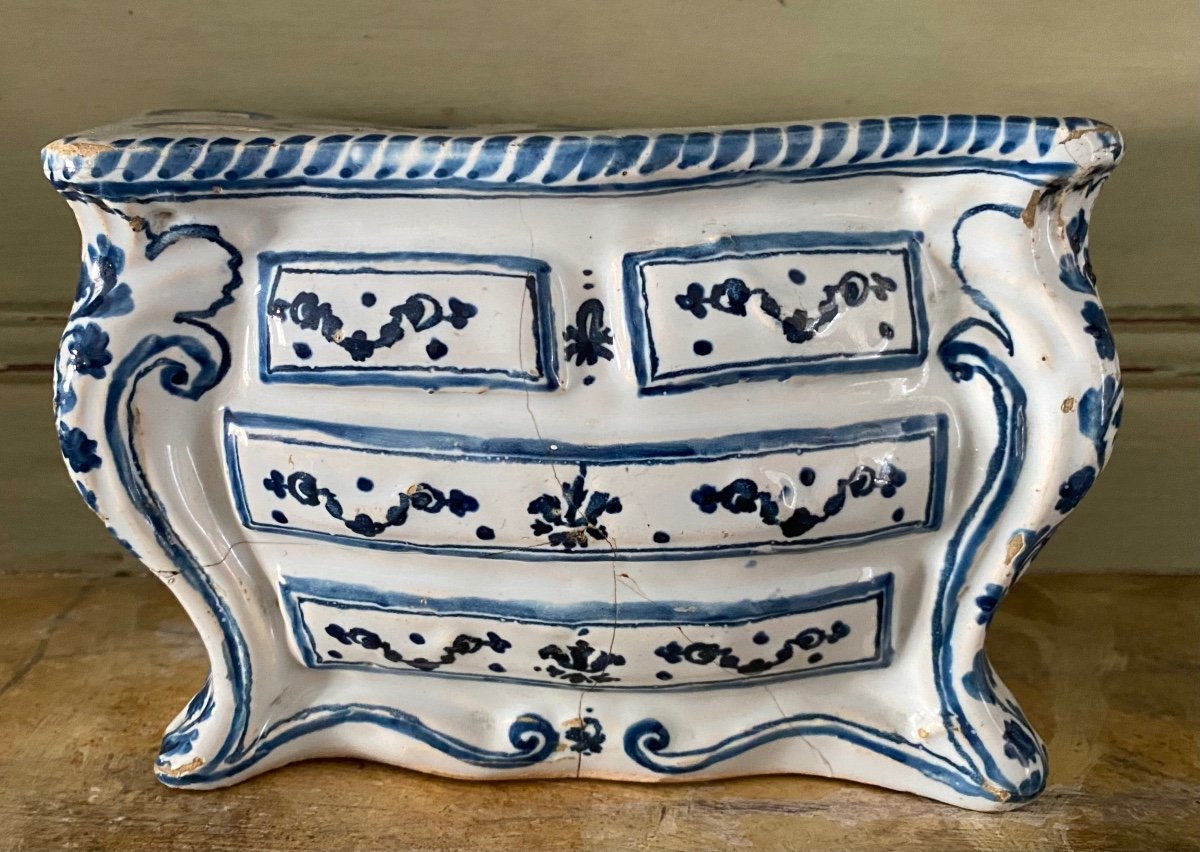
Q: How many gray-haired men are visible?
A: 0